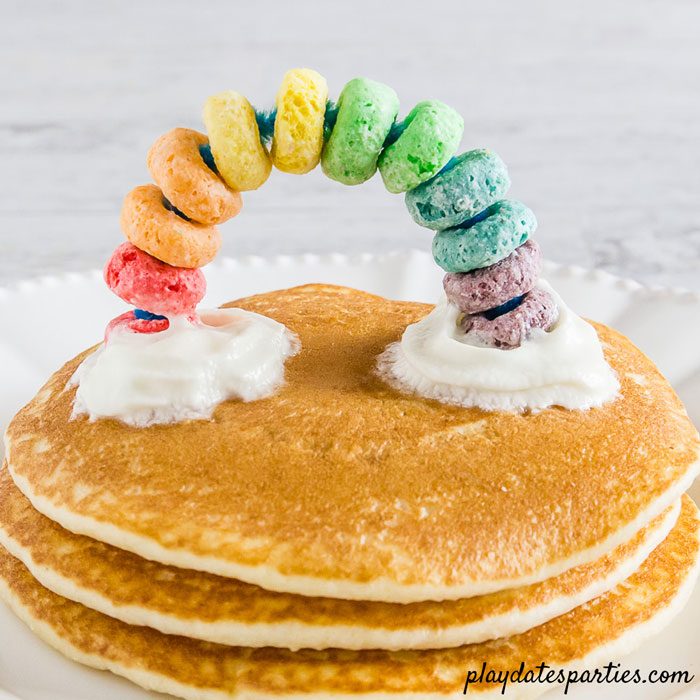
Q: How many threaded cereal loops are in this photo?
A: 12